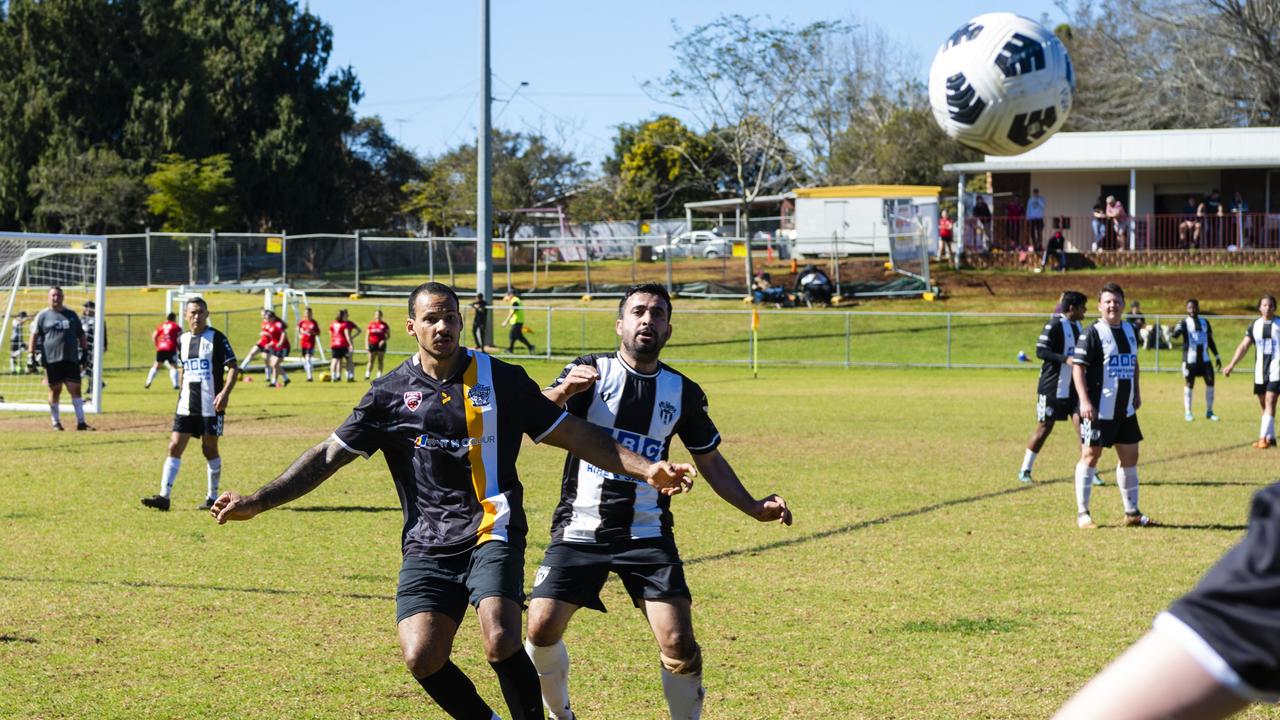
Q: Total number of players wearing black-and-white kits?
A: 6